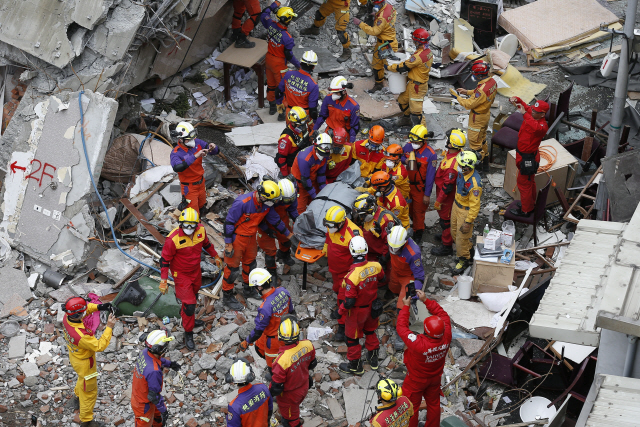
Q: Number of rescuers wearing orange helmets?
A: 3